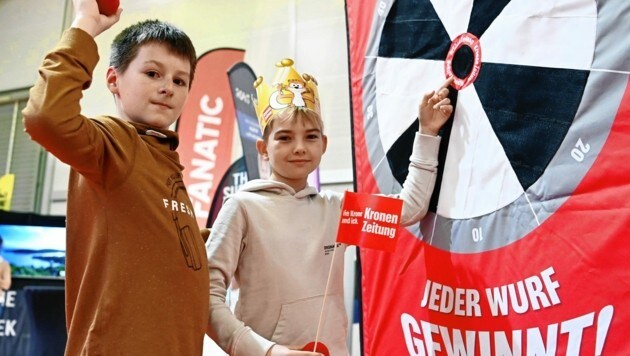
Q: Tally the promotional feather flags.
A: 3